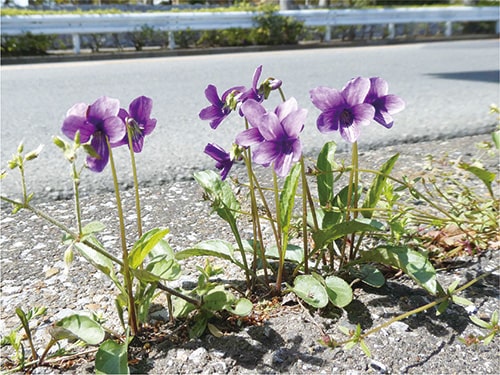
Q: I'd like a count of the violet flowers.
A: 9